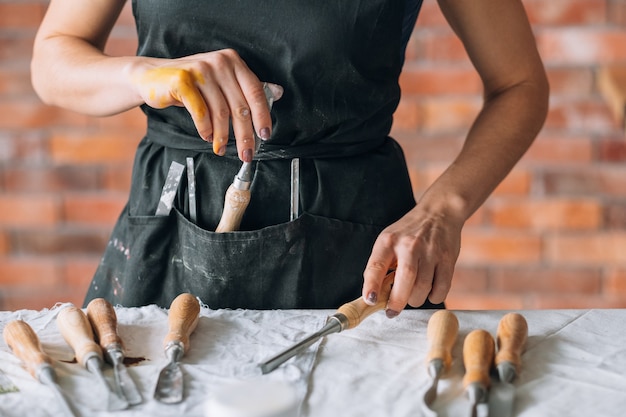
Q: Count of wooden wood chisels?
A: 9